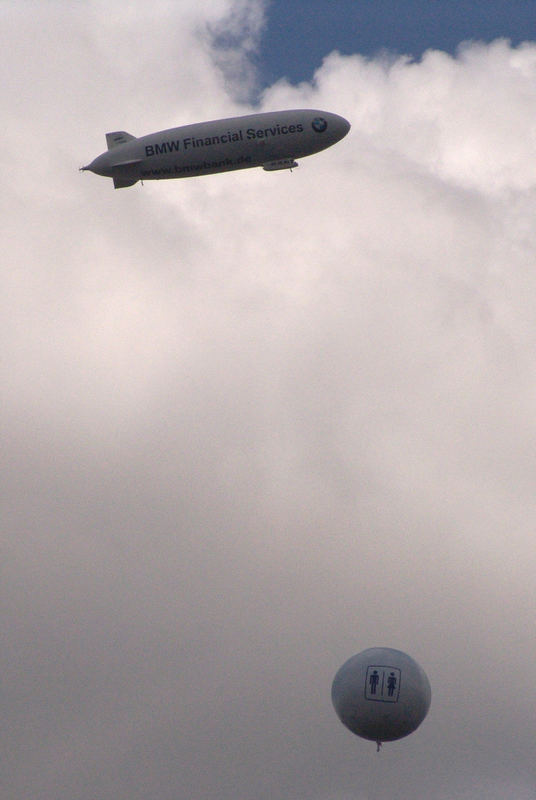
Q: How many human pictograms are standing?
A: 2